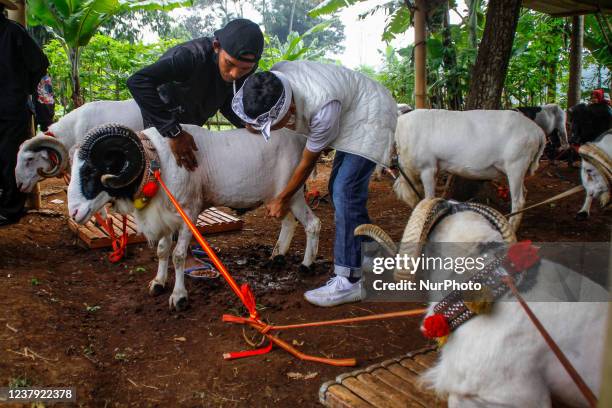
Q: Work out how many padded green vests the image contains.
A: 0